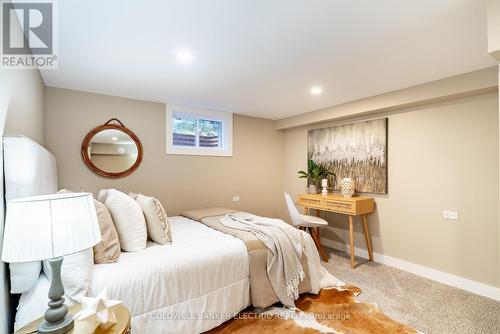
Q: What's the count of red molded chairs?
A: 0